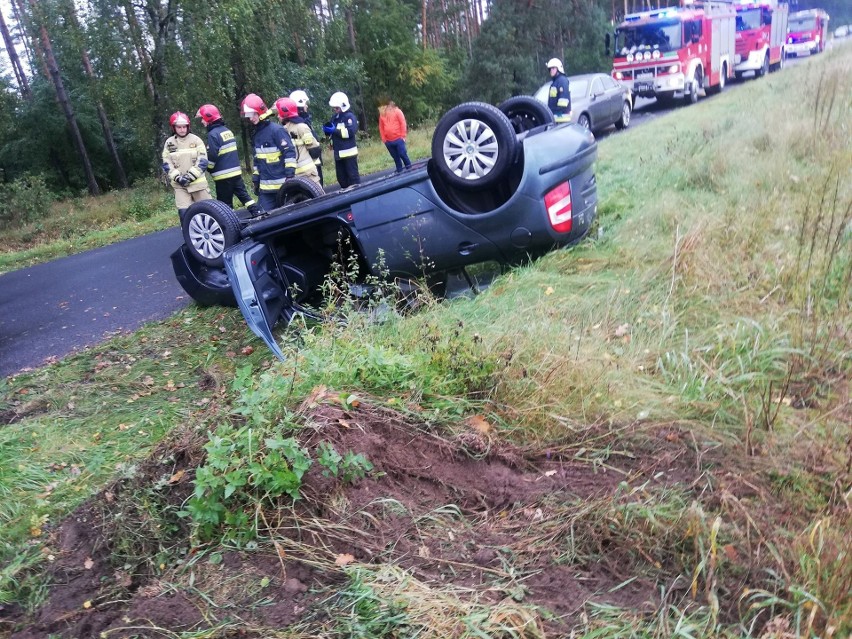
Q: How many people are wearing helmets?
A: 7